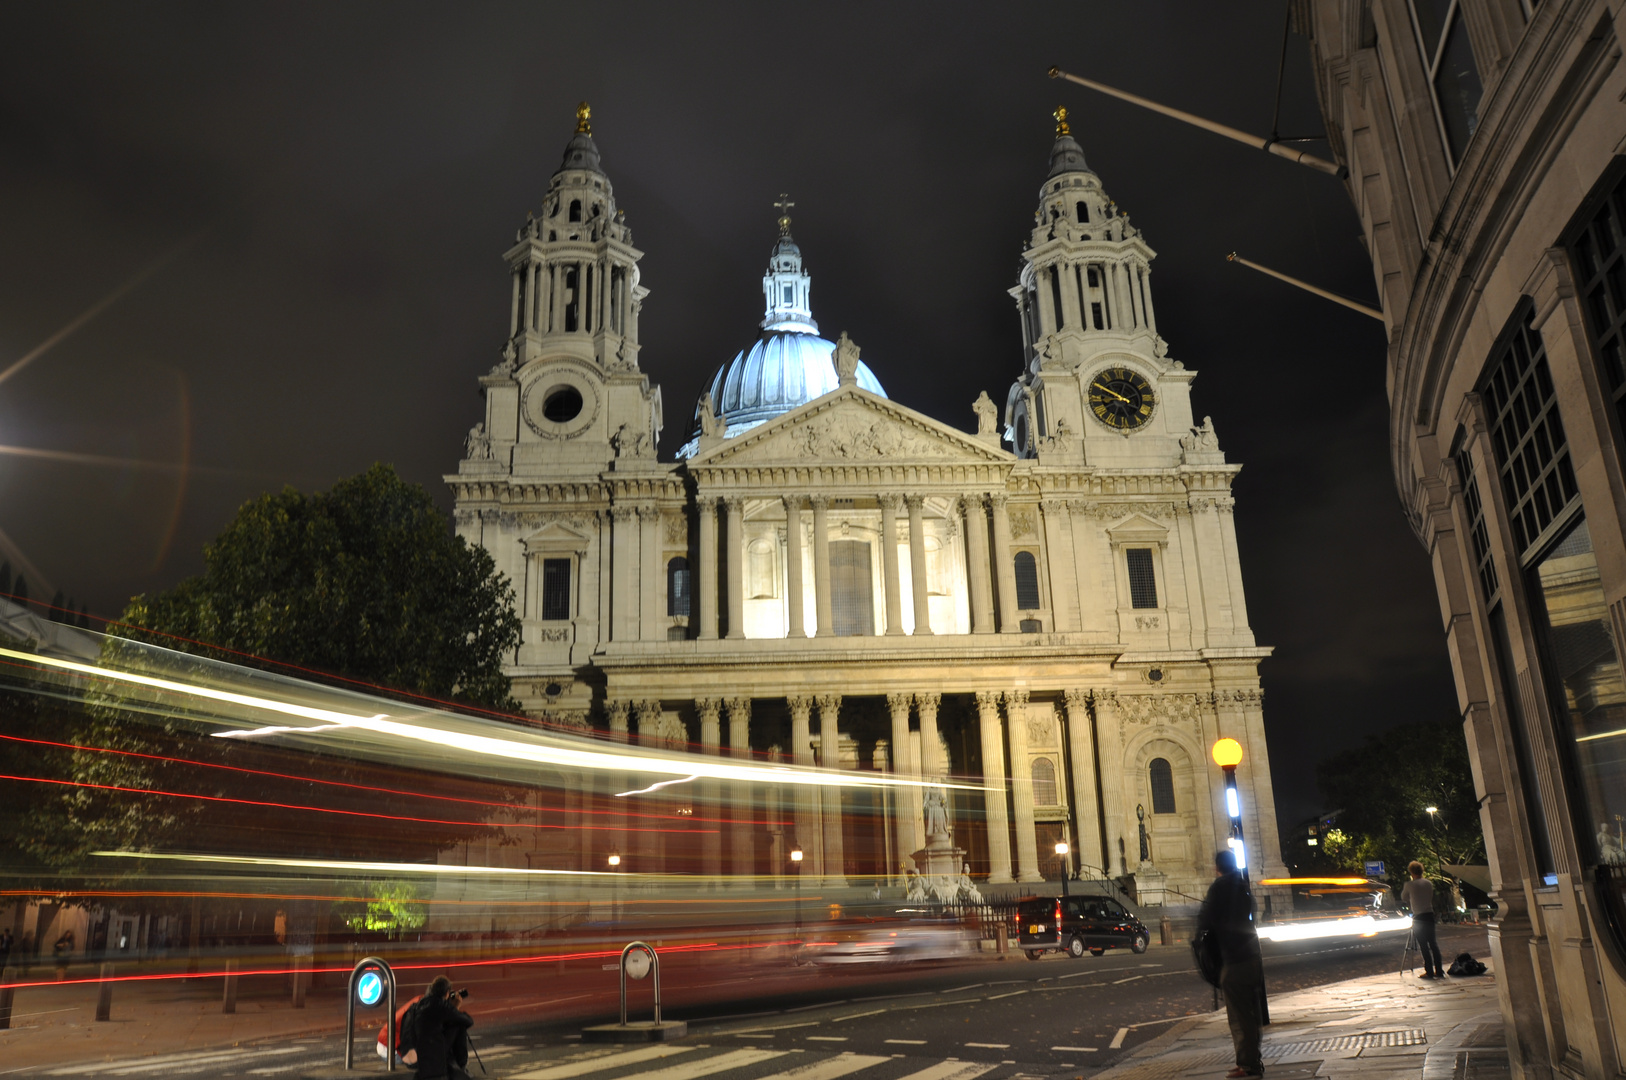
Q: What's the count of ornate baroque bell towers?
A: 2